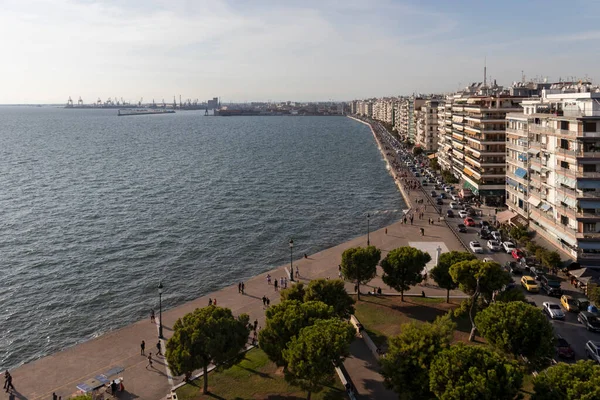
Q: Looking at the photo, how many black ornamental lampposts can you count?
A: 3